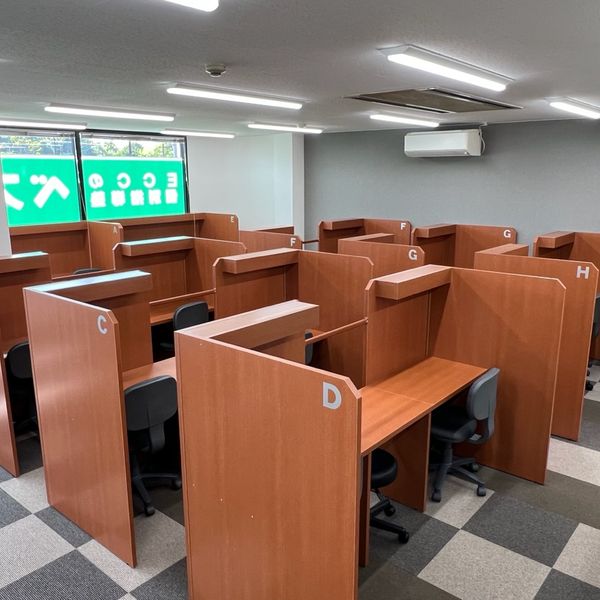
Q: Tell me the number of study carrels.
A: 14